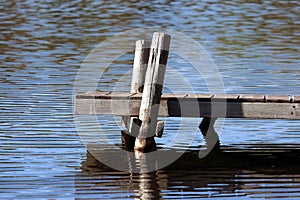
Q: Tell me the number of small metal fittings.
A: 2